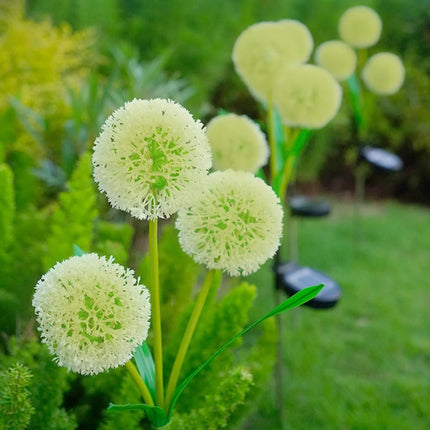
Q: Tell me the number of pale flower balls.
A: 10